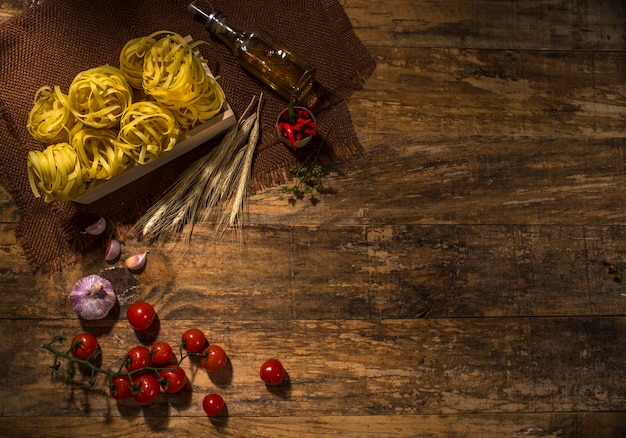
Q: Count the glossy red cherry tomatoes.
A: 11